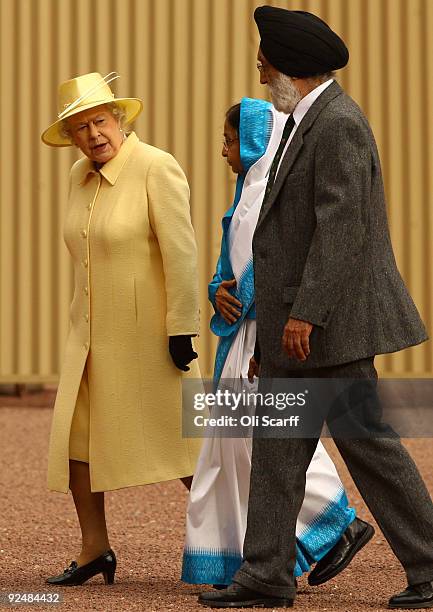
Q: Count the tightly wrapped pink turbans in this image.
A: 0